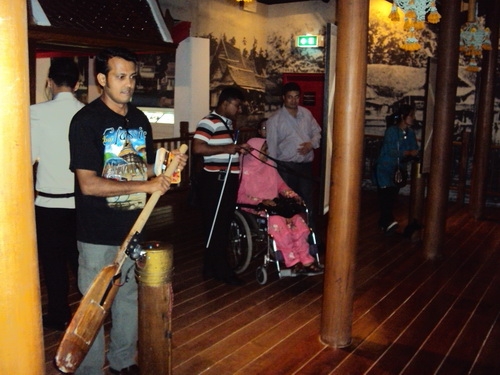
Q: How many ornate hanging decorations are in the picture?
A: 2